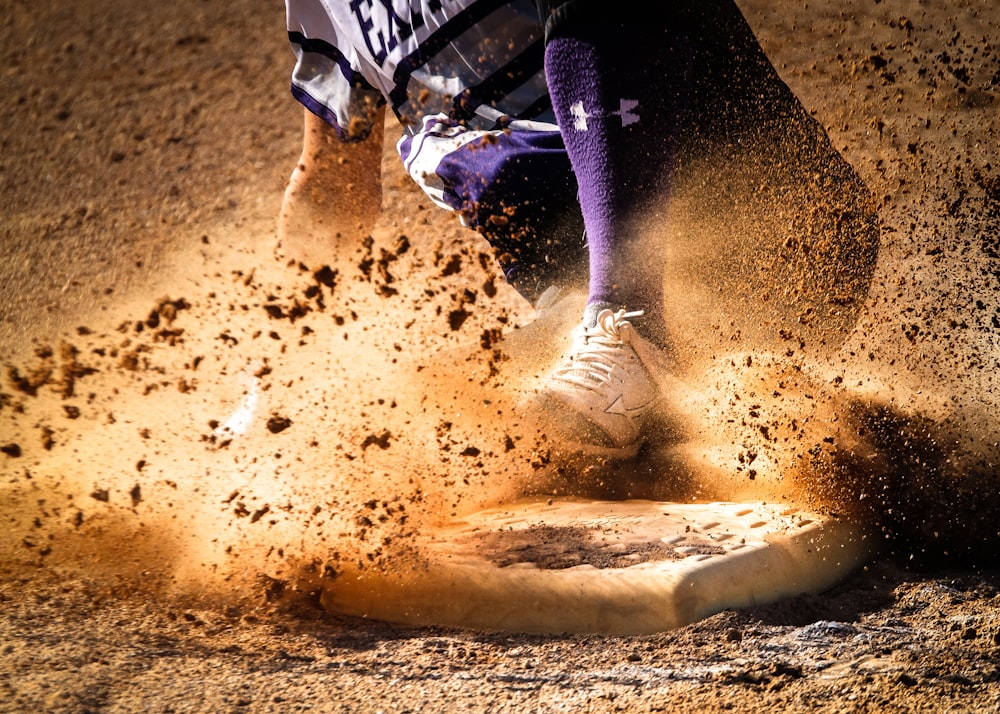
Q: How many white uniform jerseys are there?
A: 1